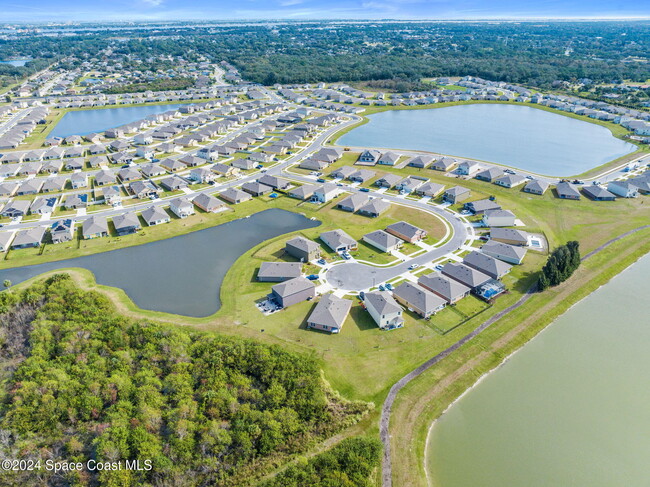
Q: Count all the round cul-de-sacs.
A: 1